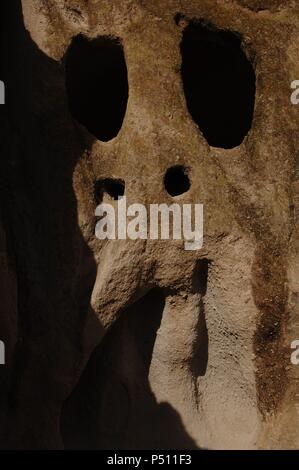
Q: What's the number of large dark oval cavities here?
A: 2